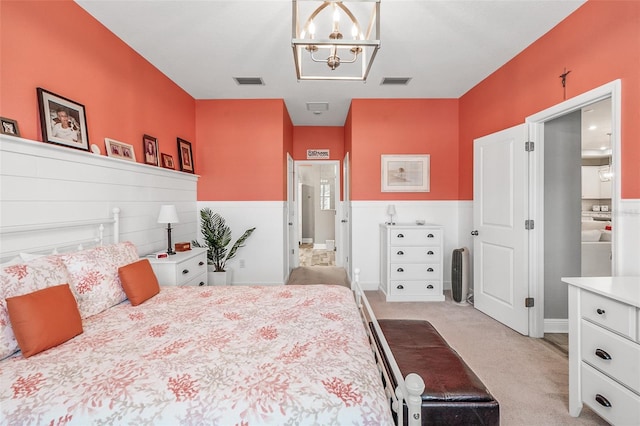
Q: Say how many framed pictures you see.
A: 7